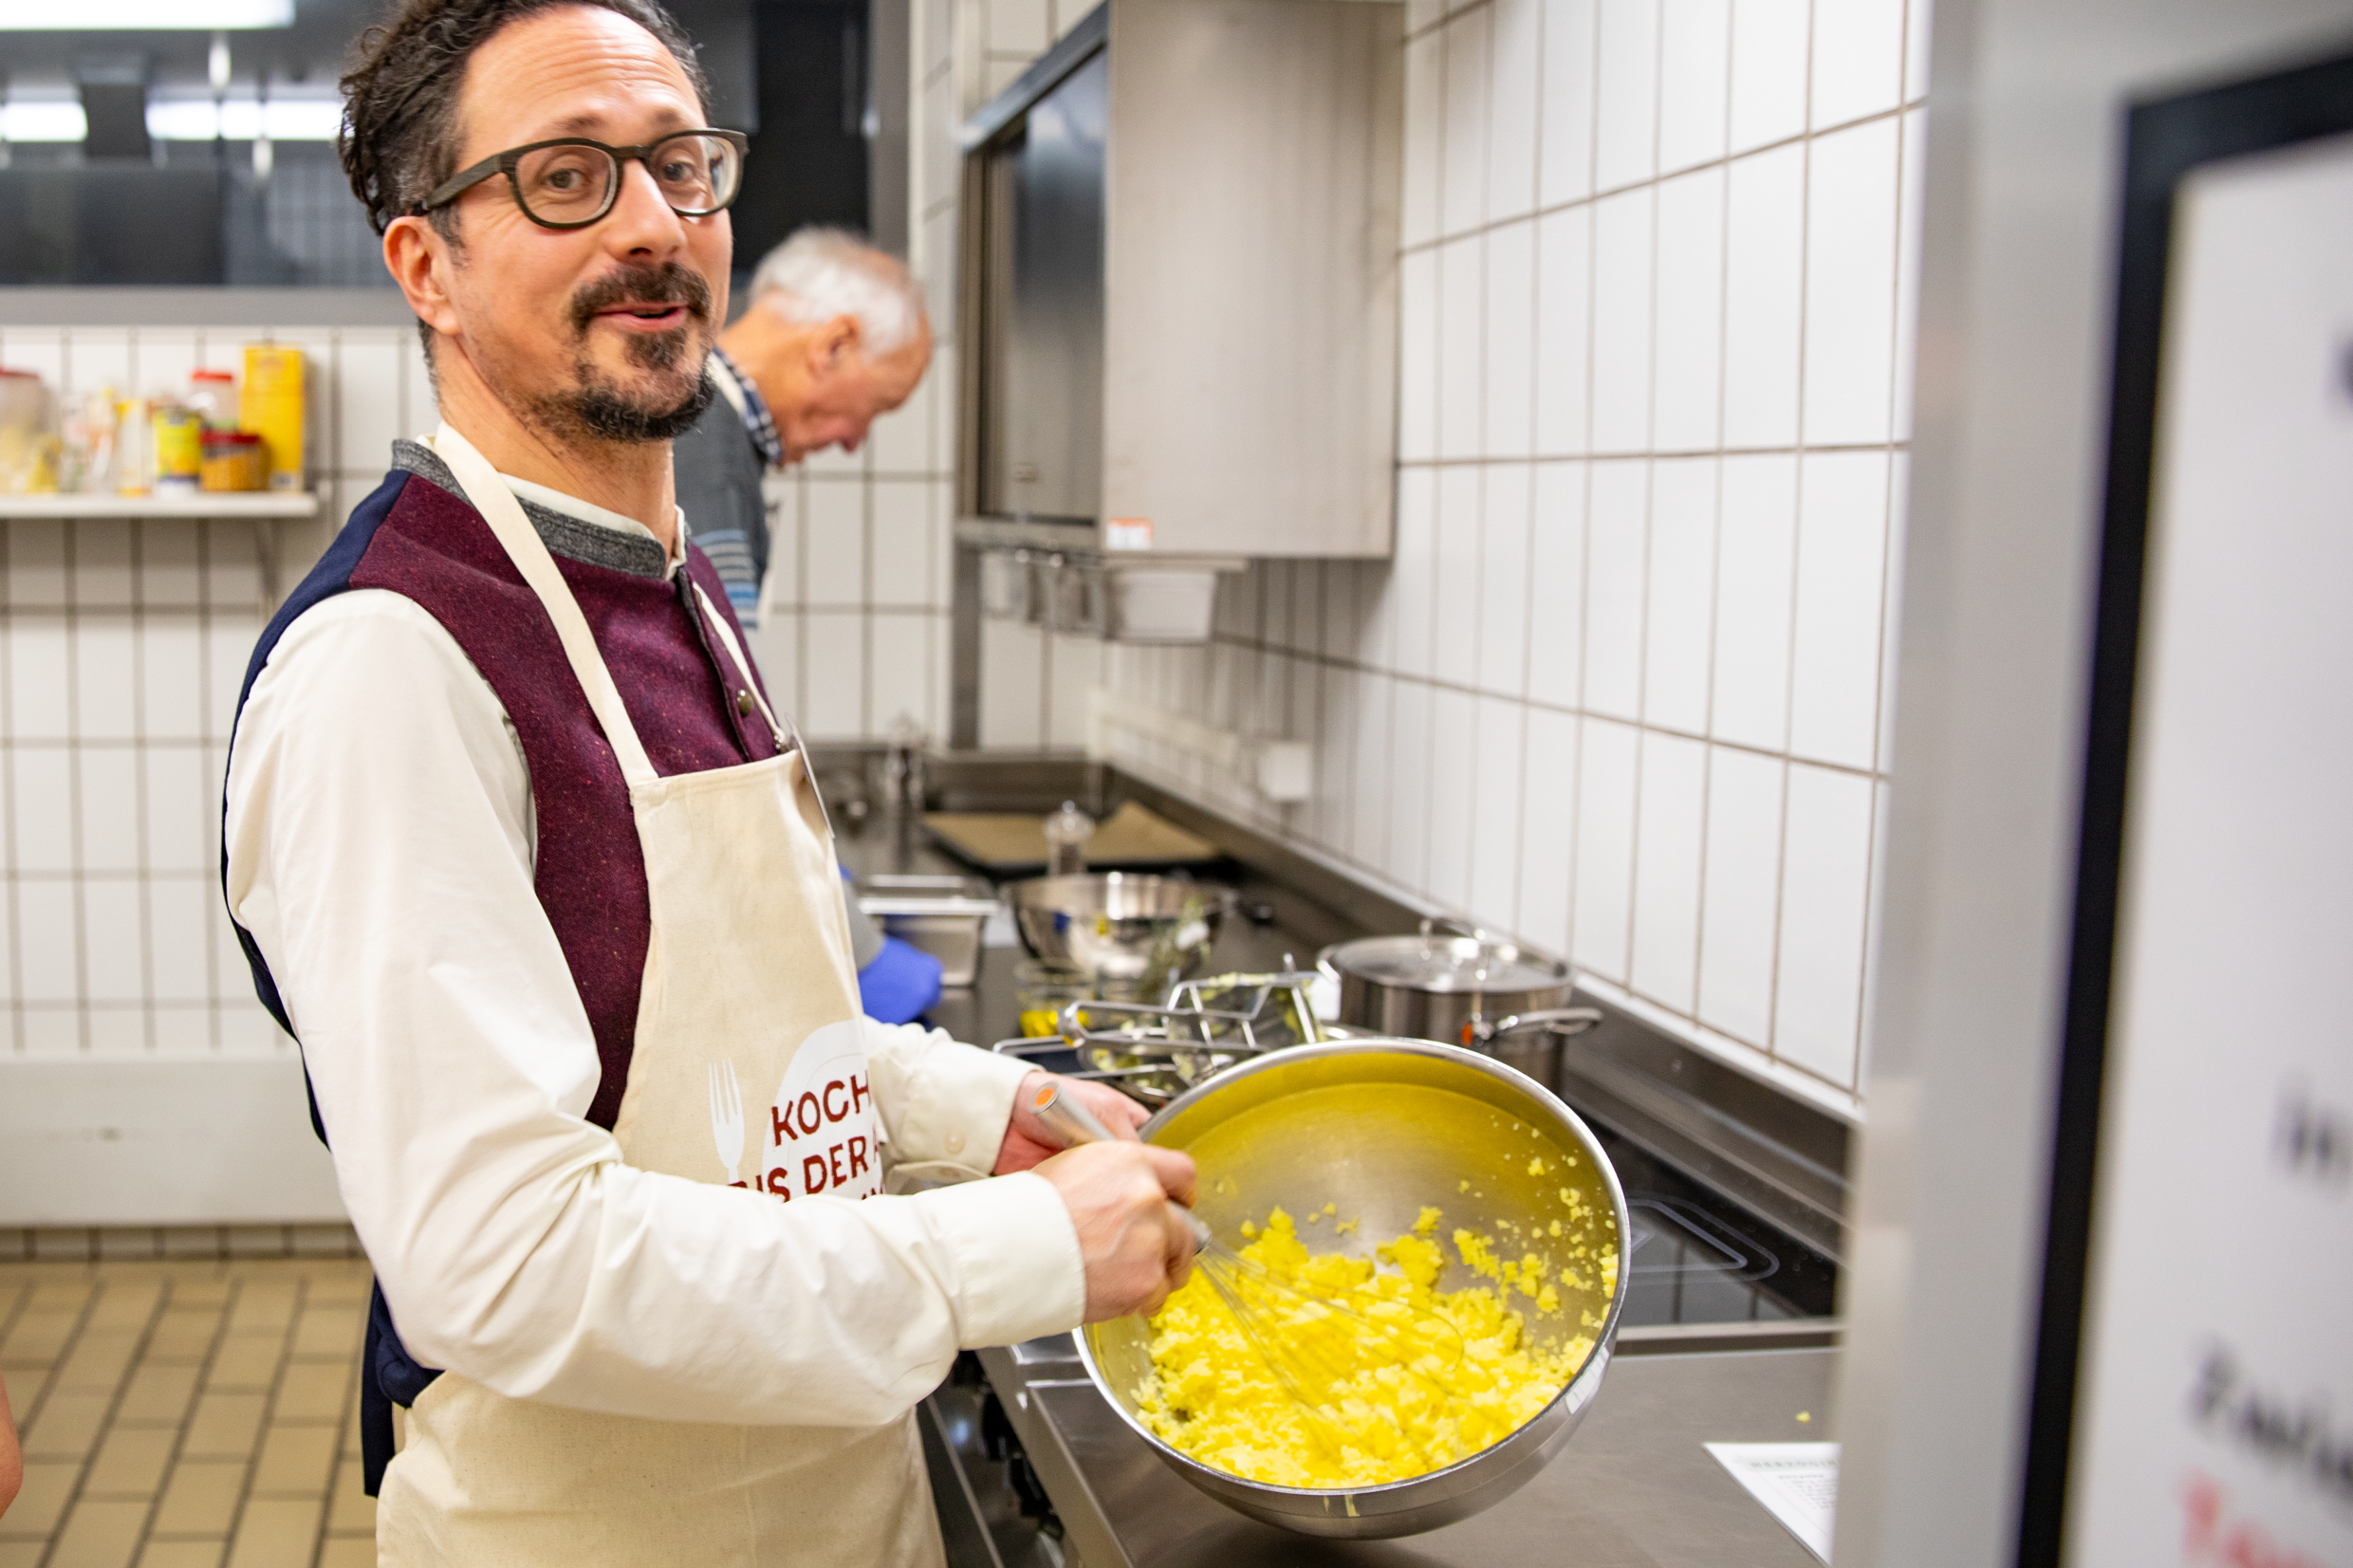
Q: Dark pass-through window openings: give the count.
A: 1